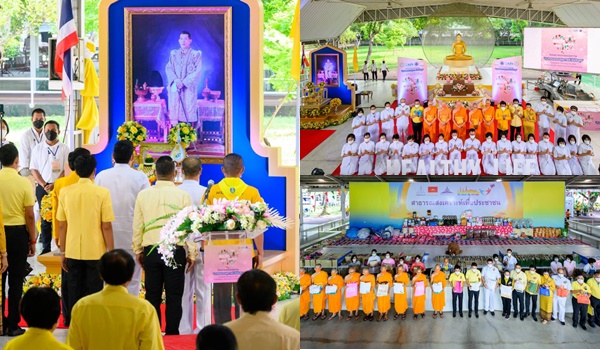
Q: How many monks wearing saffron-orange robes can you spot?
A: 14